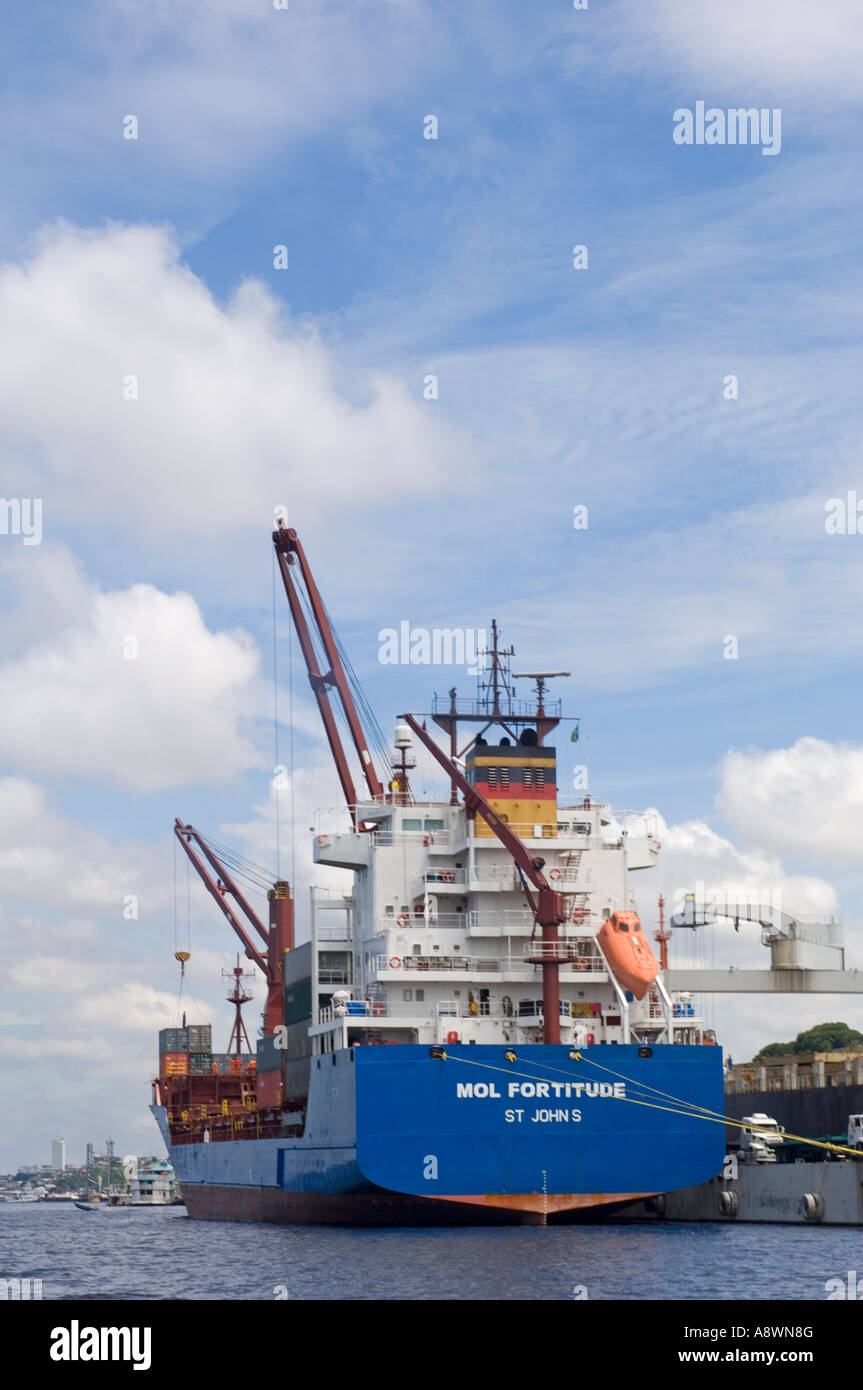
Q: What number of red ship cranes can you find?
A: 3